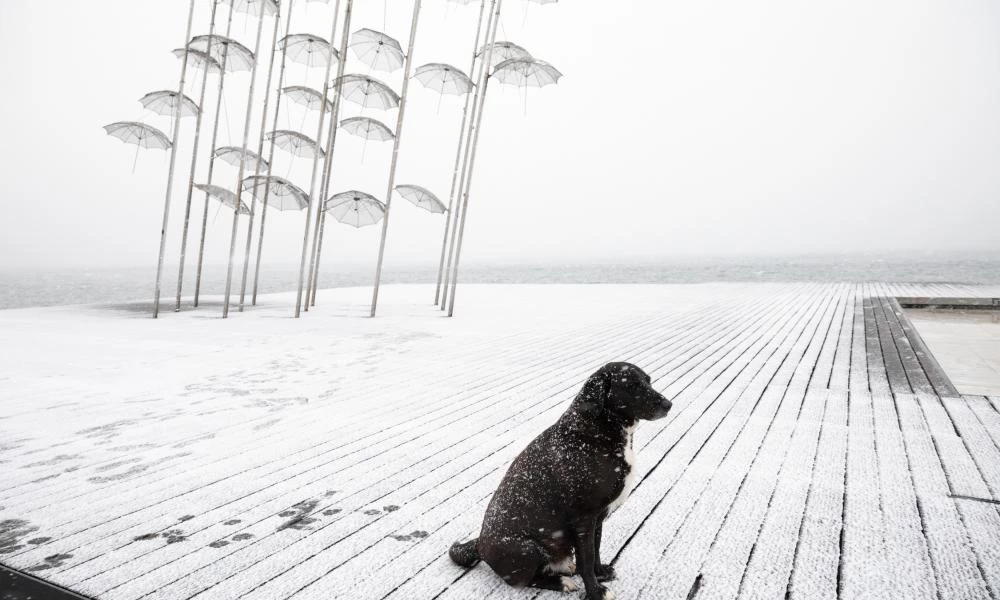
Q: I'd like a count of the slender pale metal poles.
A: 13